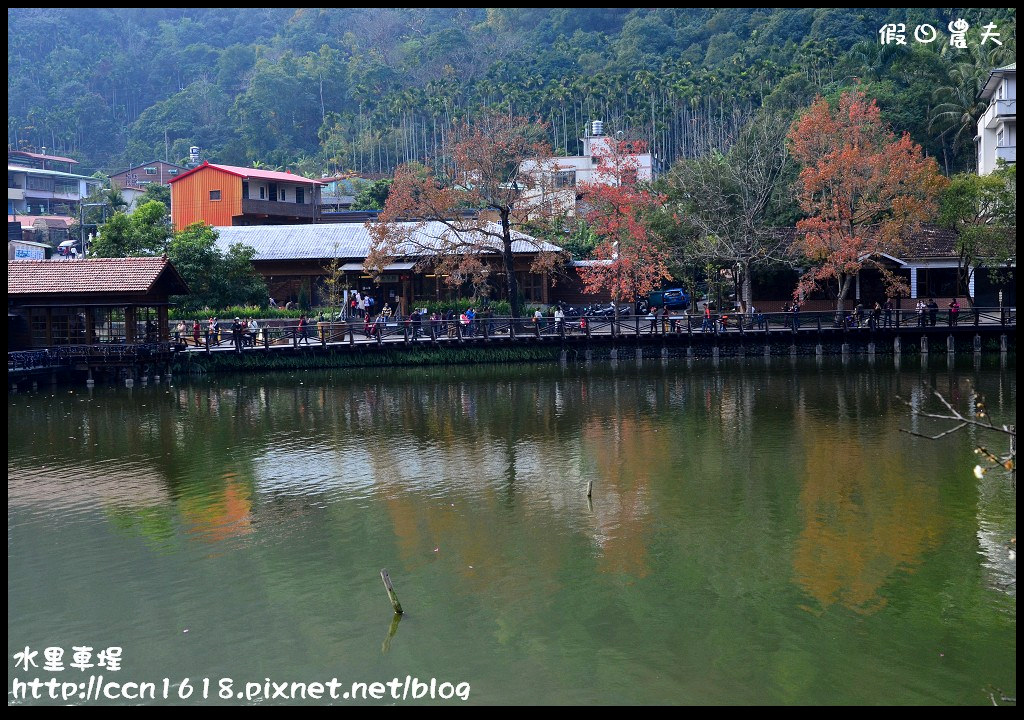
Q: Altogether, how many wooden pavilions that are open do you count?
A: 1